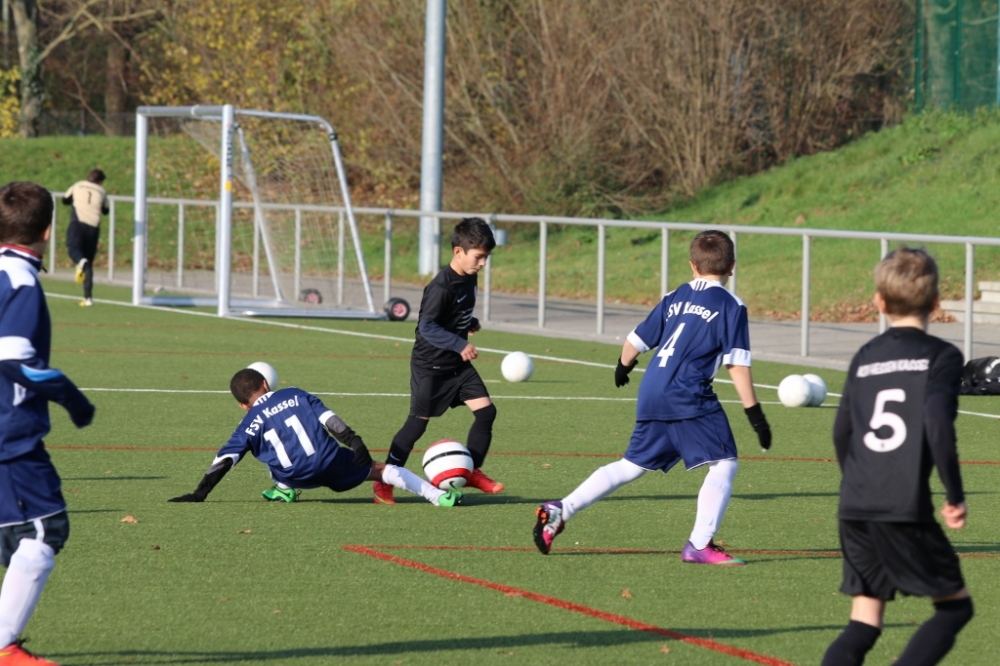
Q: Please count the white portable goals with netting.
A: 1